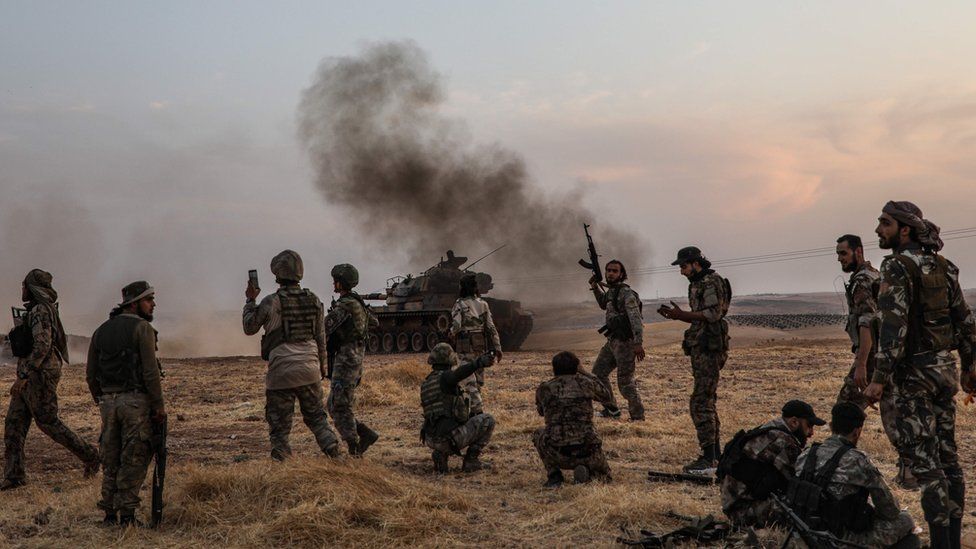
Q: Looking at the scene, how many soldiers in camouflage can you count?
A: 13